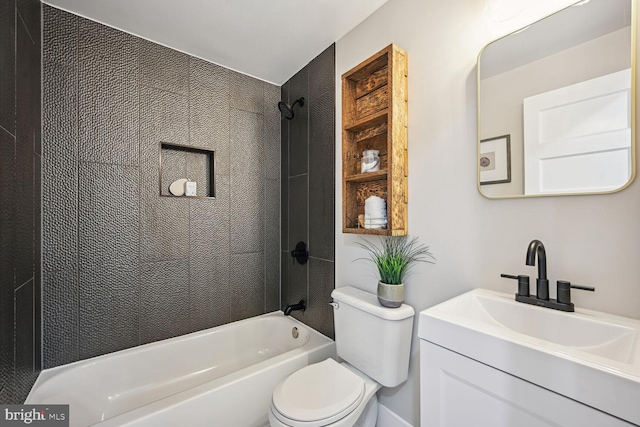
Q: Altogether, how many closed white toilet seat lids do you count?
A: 1